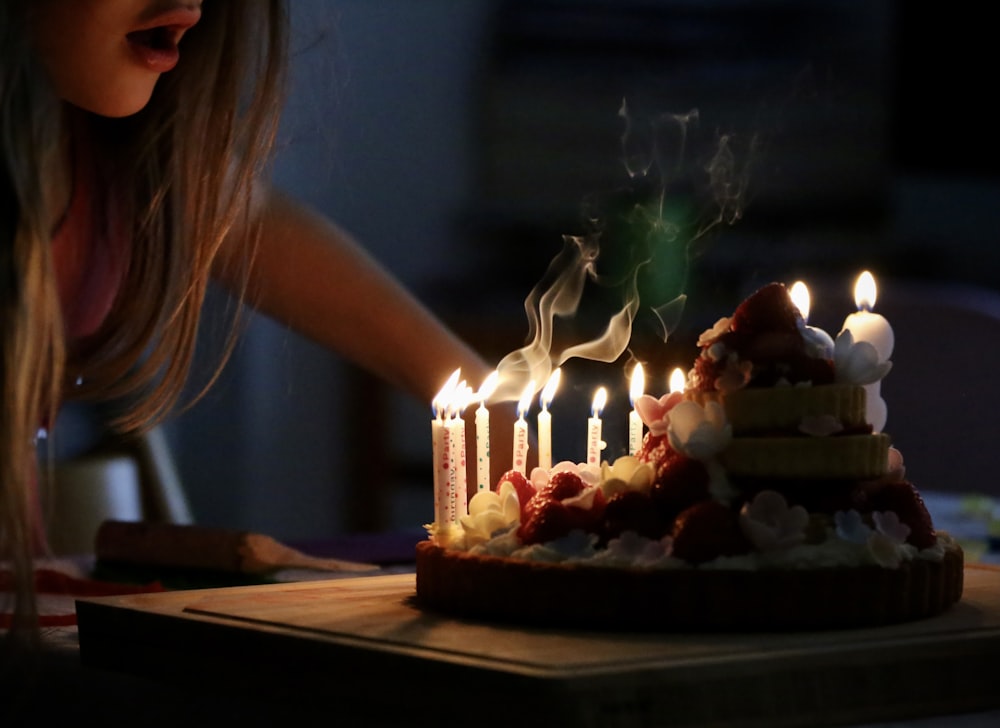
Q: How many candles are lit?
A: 11